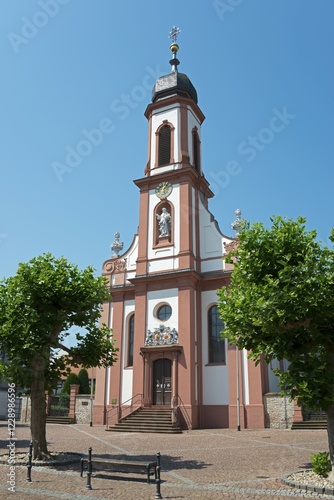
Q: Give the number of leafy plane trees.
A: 2